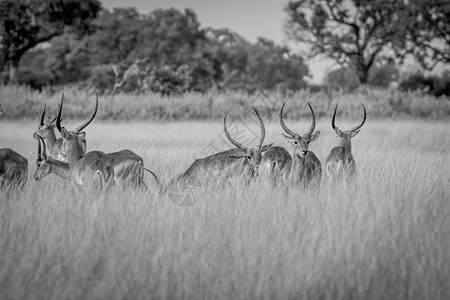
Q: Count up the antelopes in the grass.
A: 8